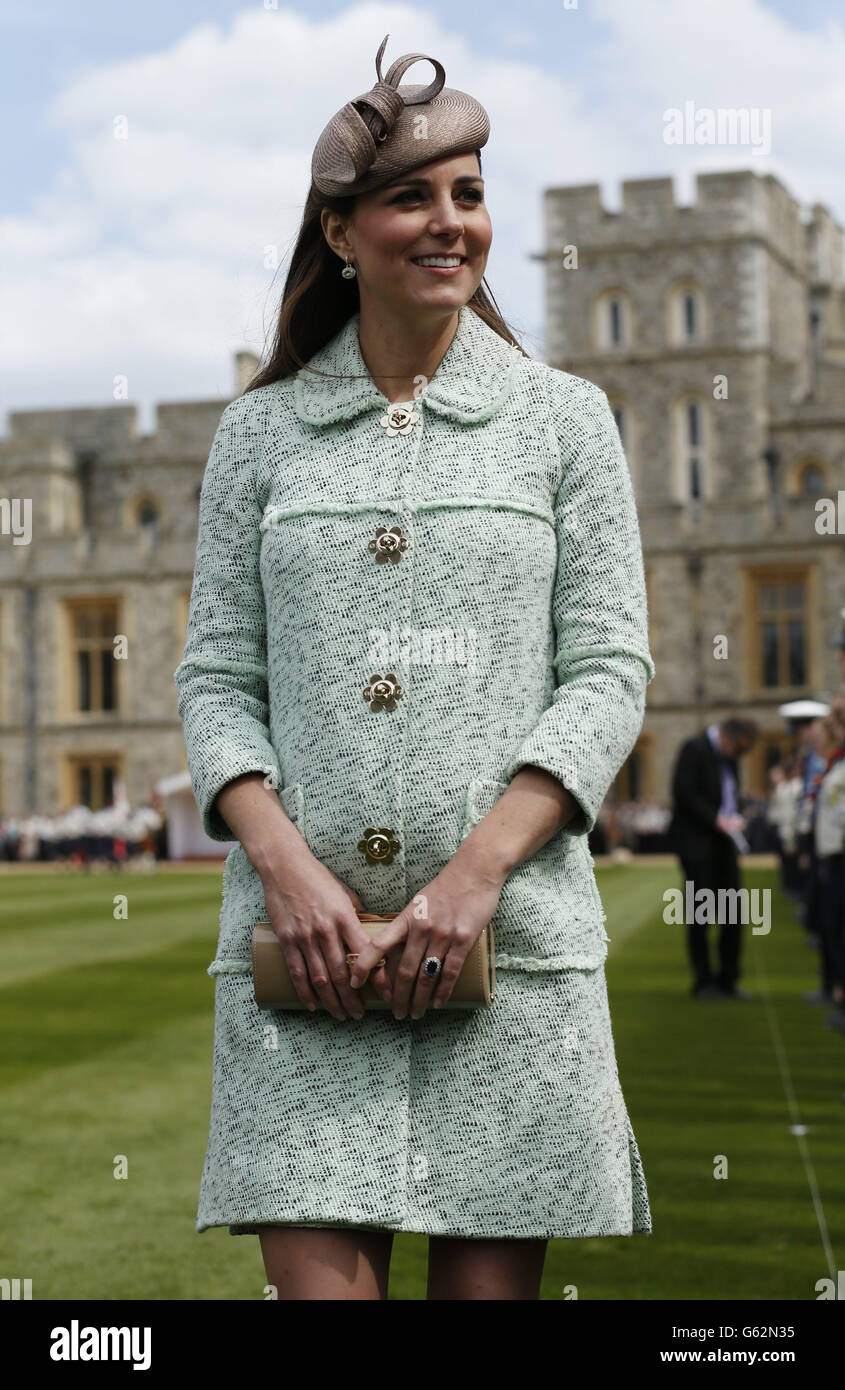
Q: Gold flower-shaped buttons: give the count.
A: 4